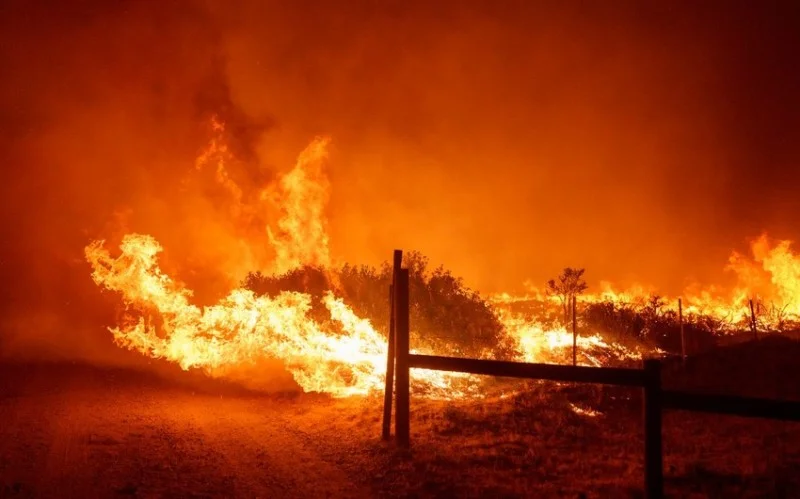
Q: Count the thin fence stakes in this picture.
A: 3